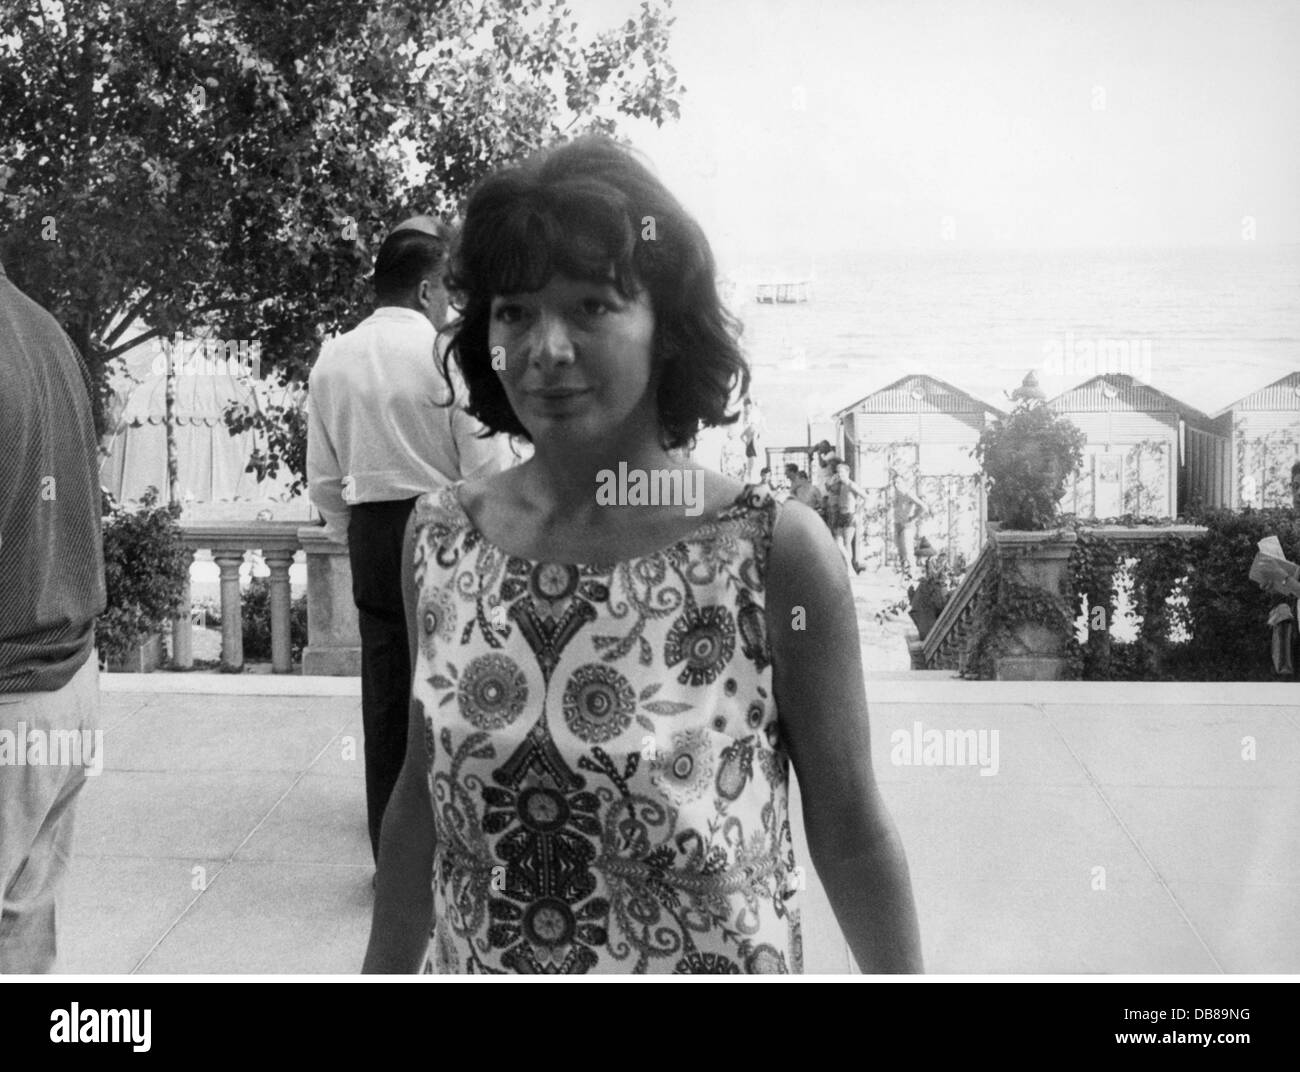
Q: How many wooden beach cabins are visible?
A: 3